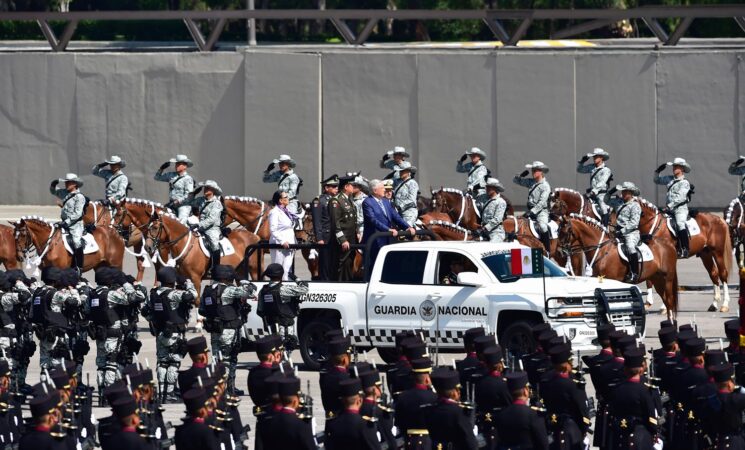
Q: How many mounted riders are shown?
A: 15